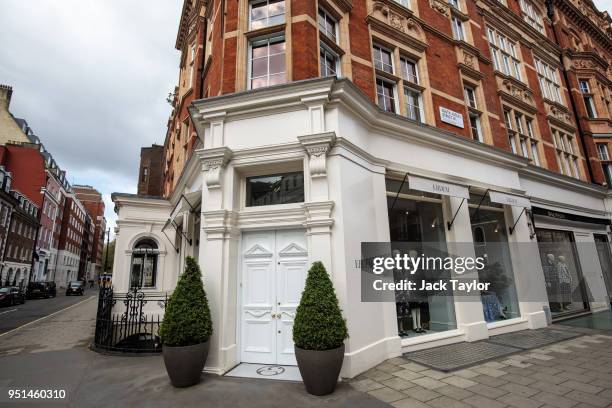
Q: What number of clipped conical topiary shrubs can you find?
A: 2